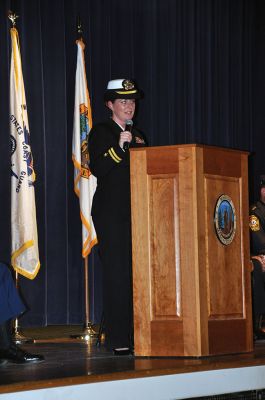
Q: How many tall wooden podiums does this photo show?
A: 1